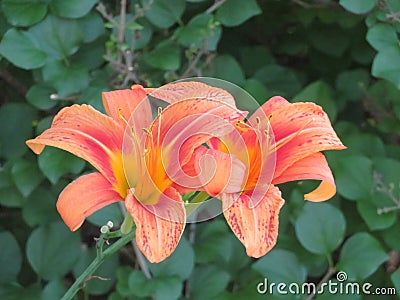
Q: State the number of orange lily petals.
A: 12